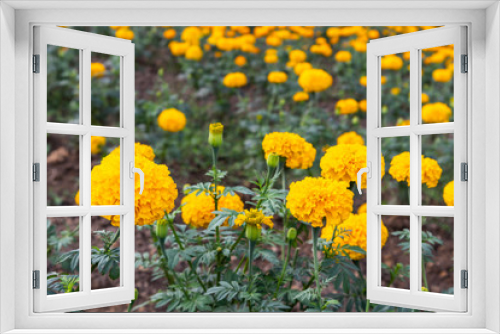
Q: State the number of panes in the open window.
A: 12